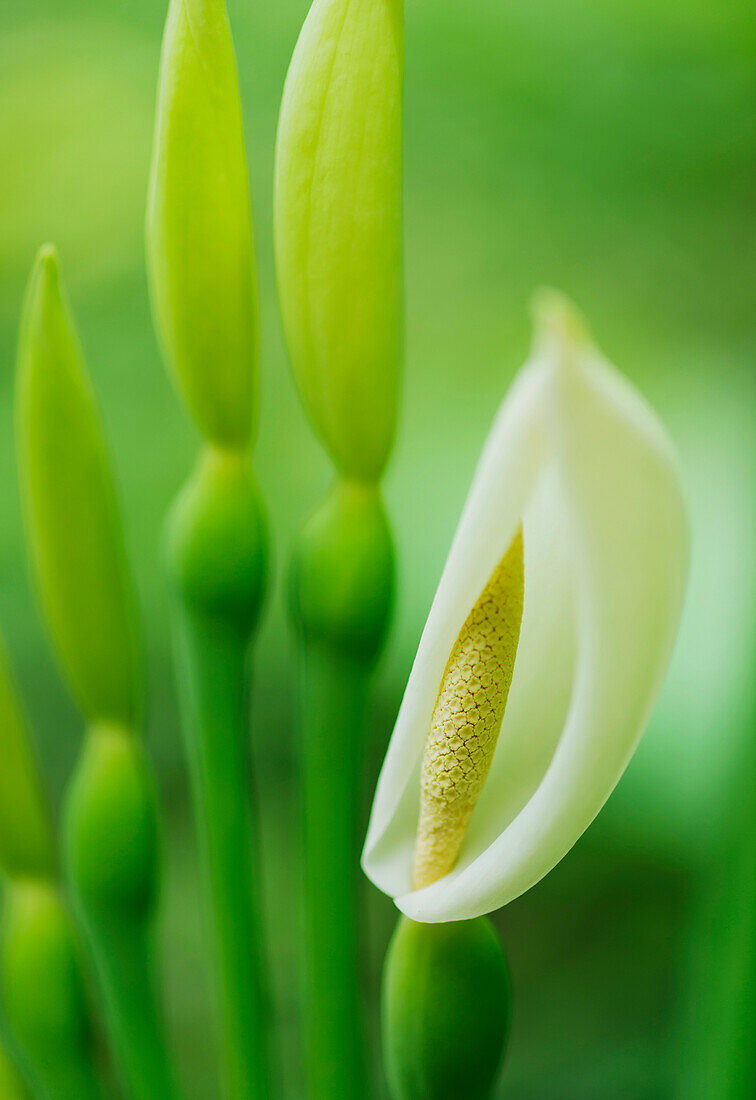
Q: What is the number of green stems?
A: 5